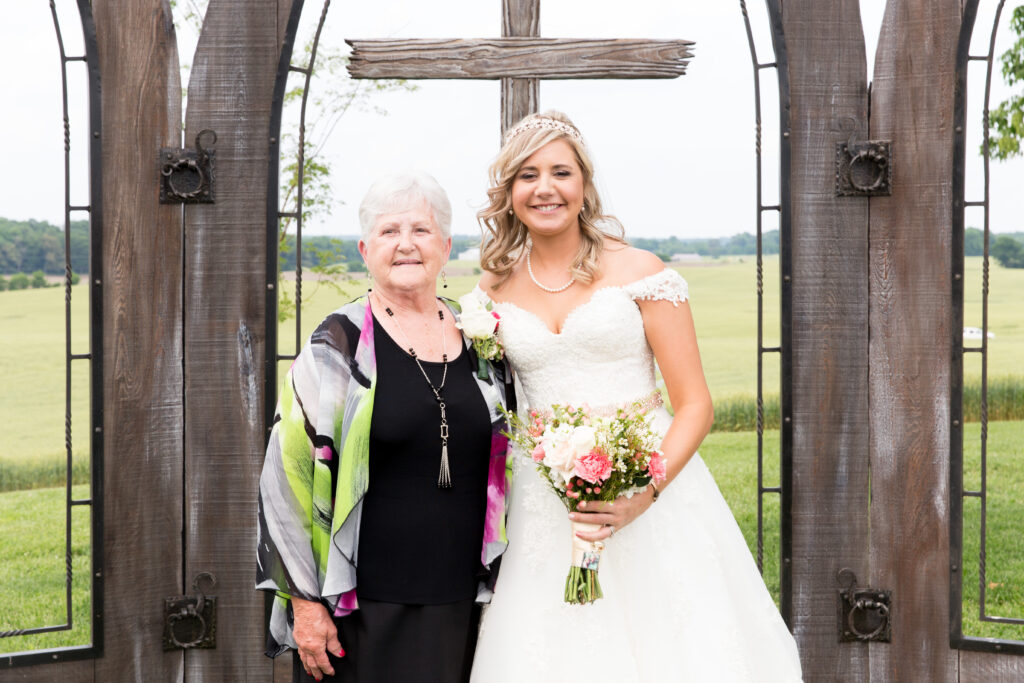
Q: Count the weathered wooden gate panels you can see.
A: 4